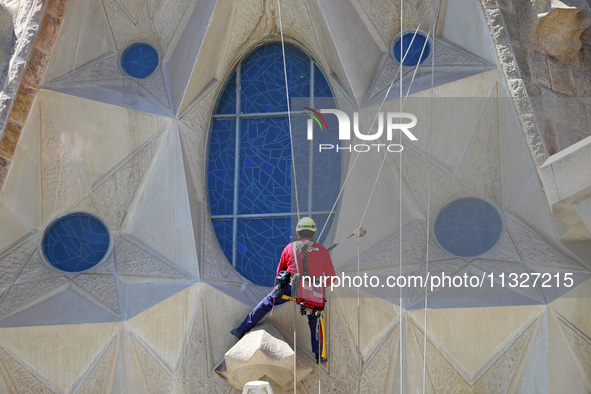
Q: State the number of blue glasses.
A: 5